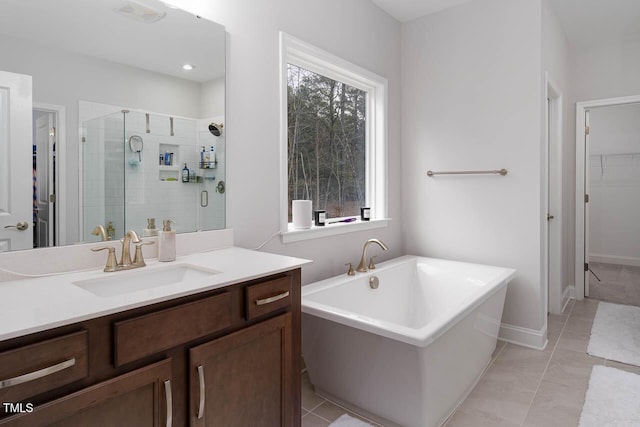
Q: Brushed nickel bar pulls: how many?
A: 4